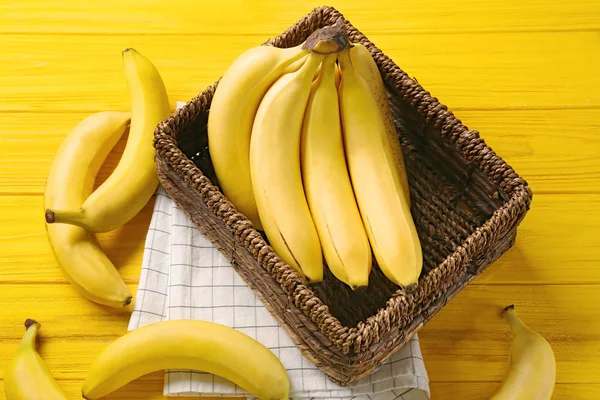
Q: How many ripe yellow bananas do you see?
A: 10